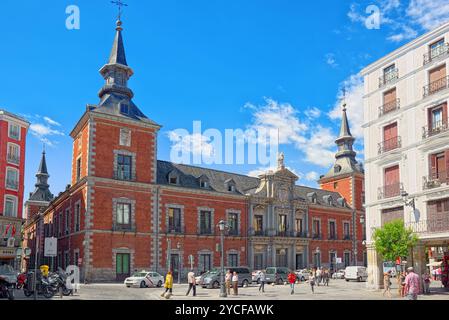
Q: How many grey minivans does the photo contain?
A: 2